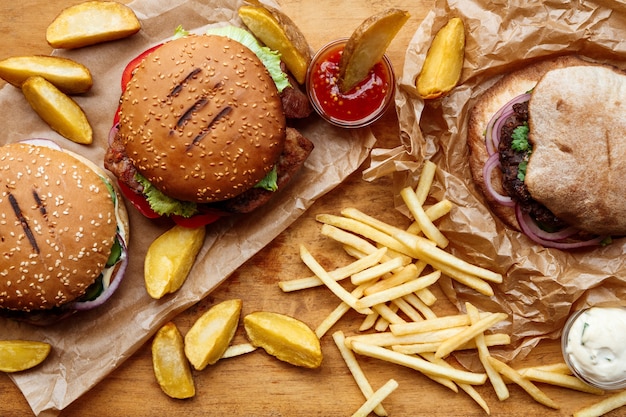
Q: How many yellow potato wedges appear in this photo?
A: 11